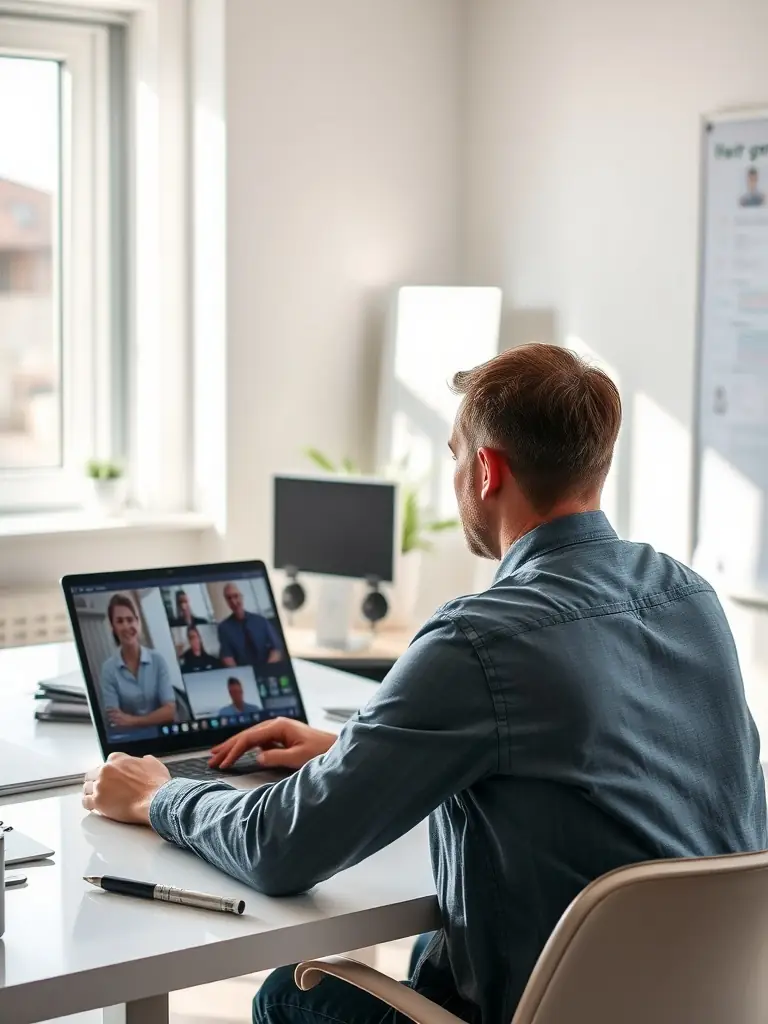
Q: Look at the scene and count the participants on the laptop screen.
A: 5